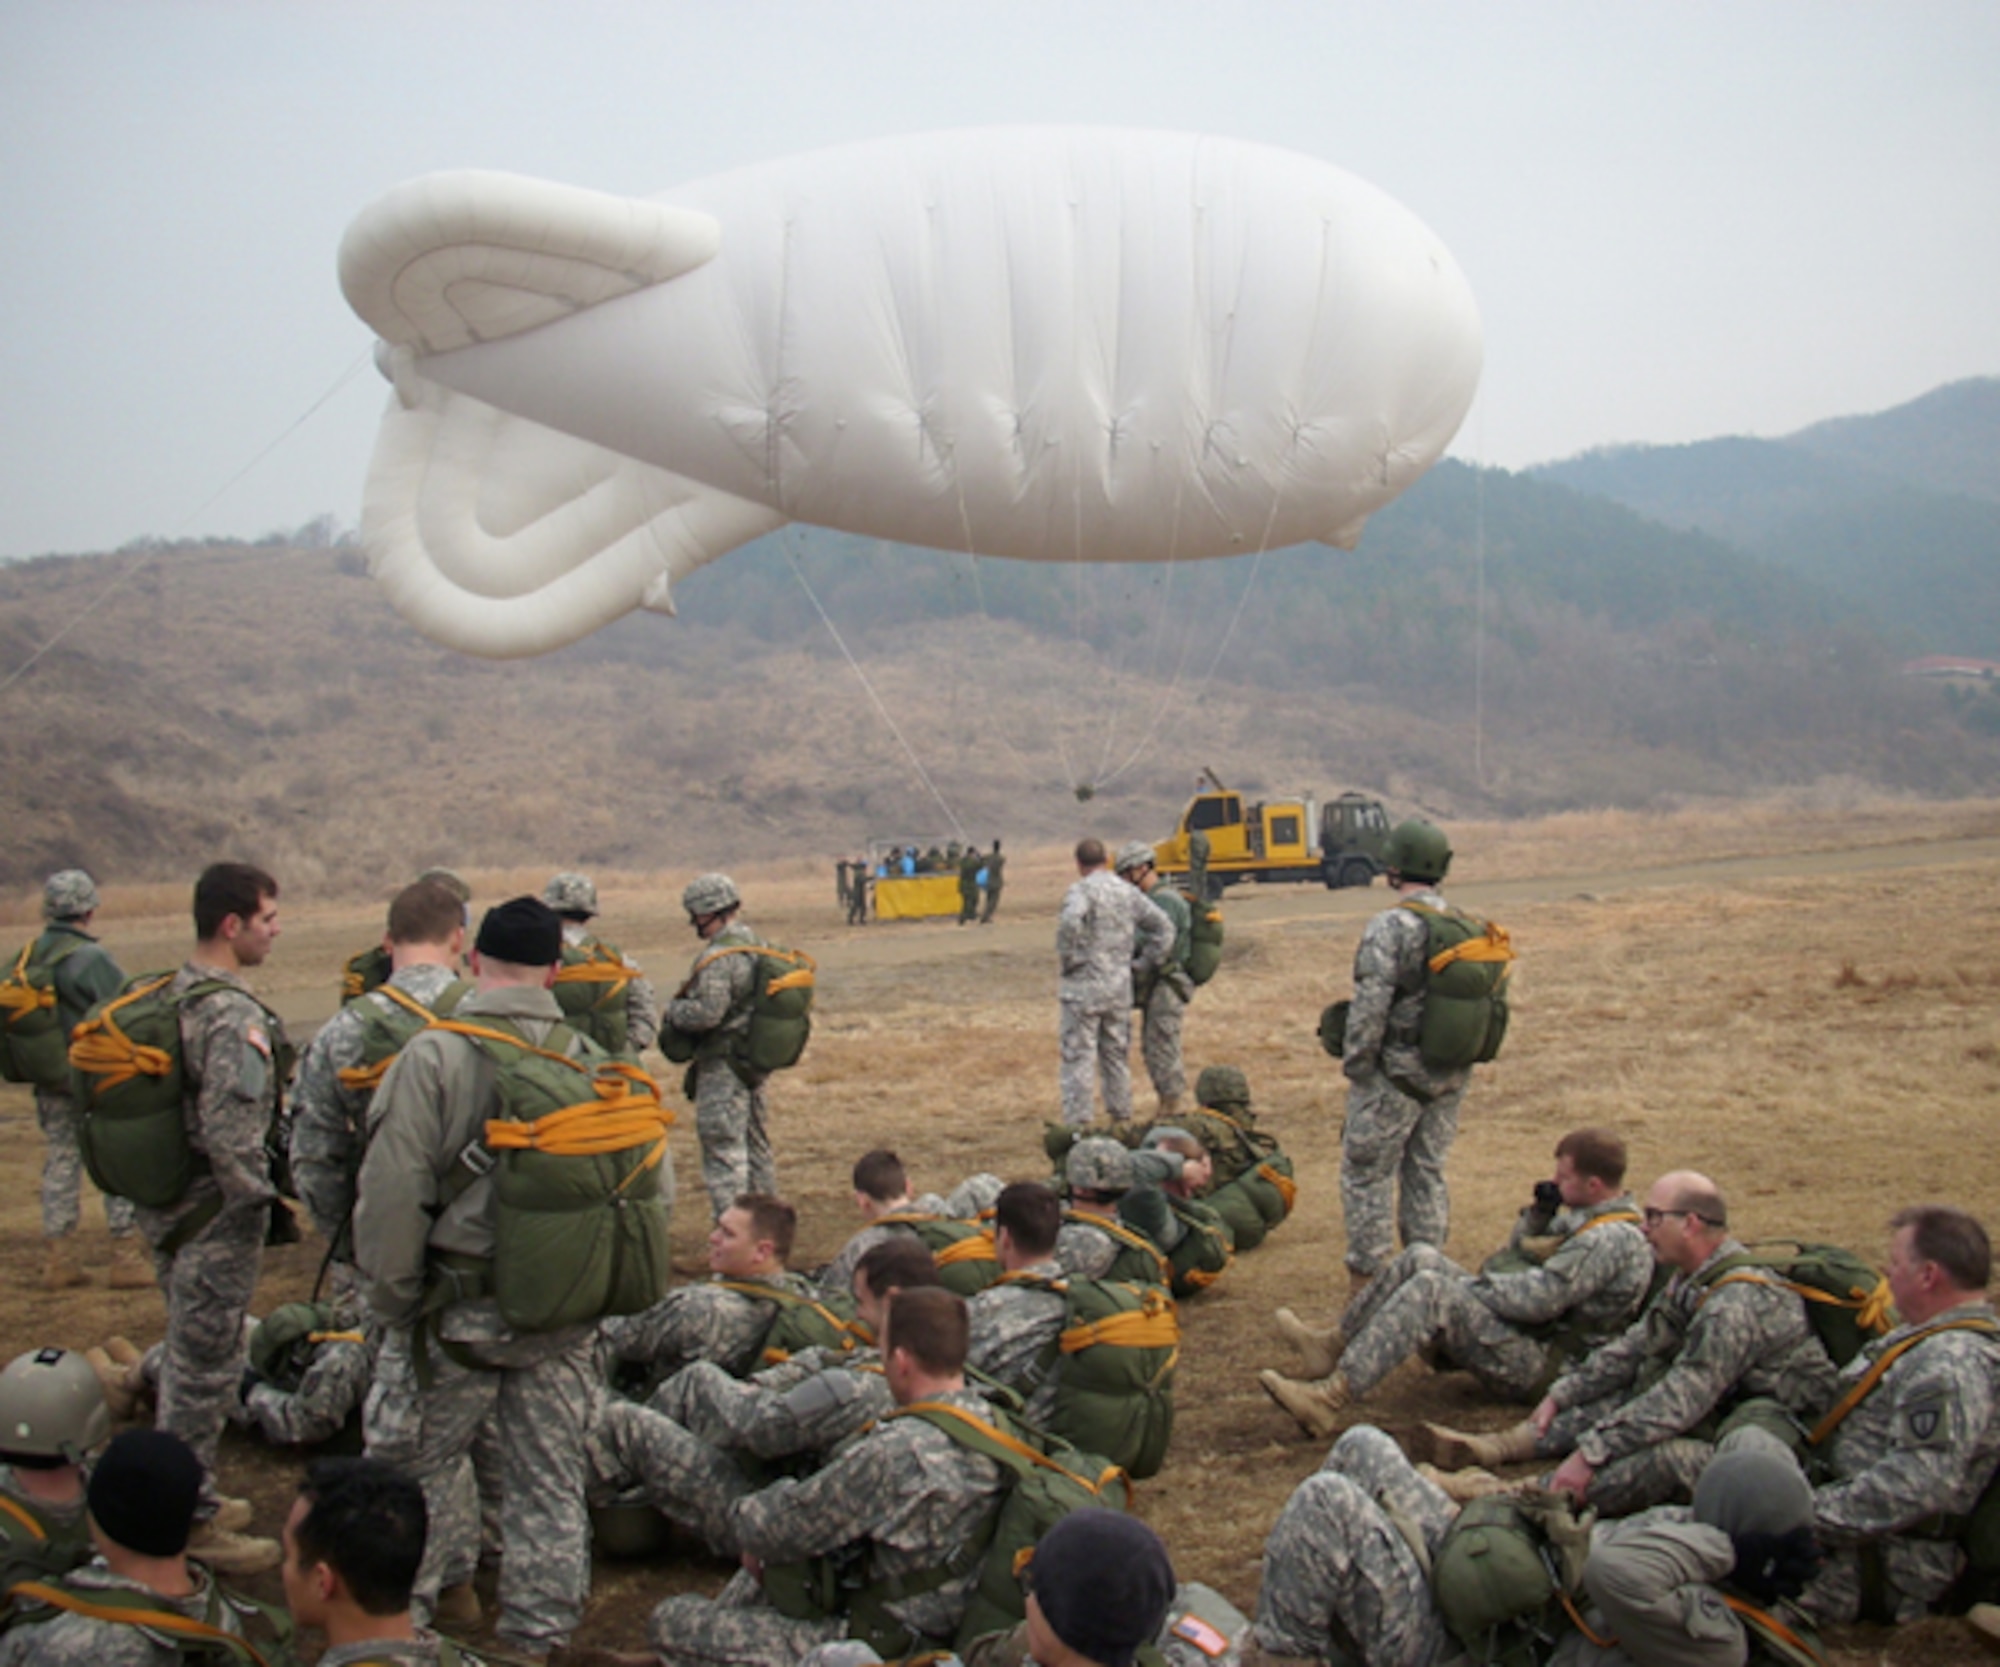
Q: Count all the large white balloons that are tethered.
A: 1